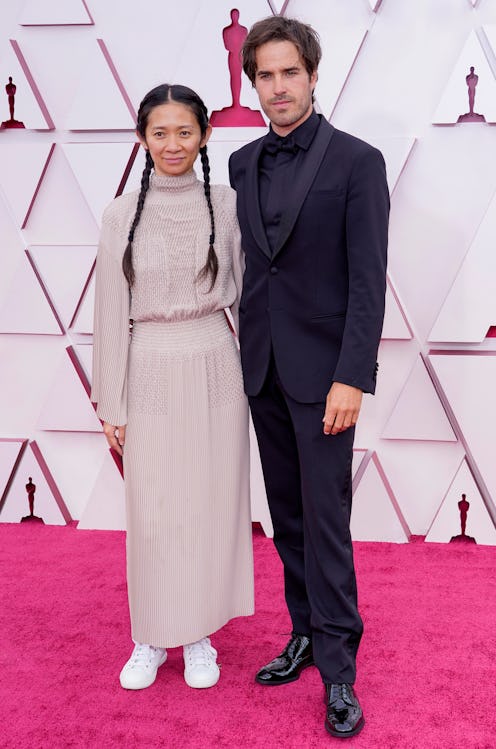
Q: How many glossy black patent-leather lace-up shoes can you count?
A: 2